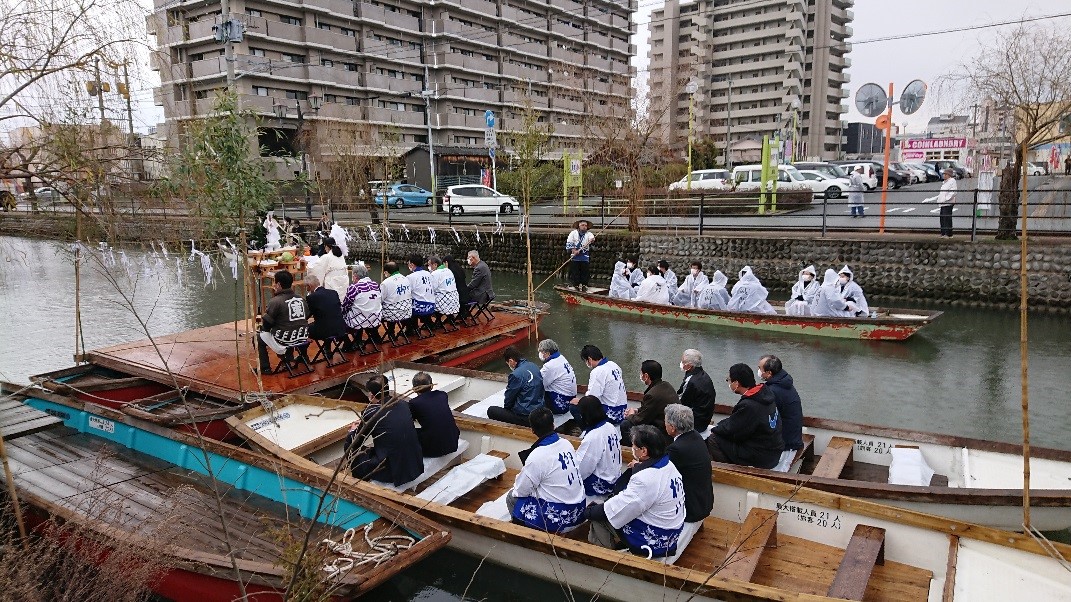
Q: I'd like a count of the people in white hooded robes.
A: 11